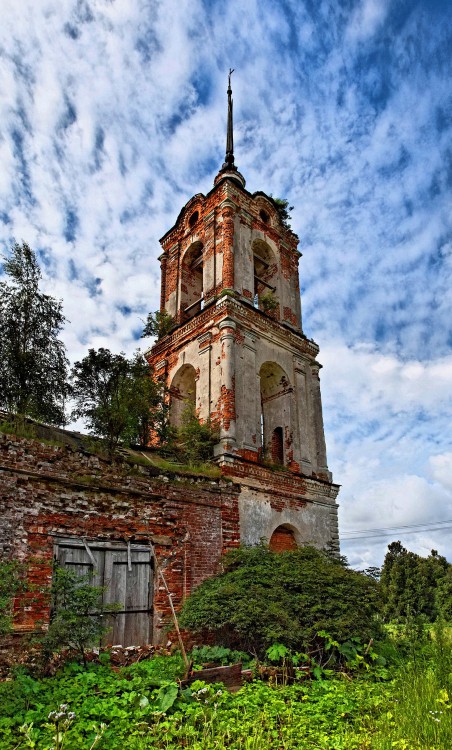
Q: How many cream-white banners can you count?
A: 0